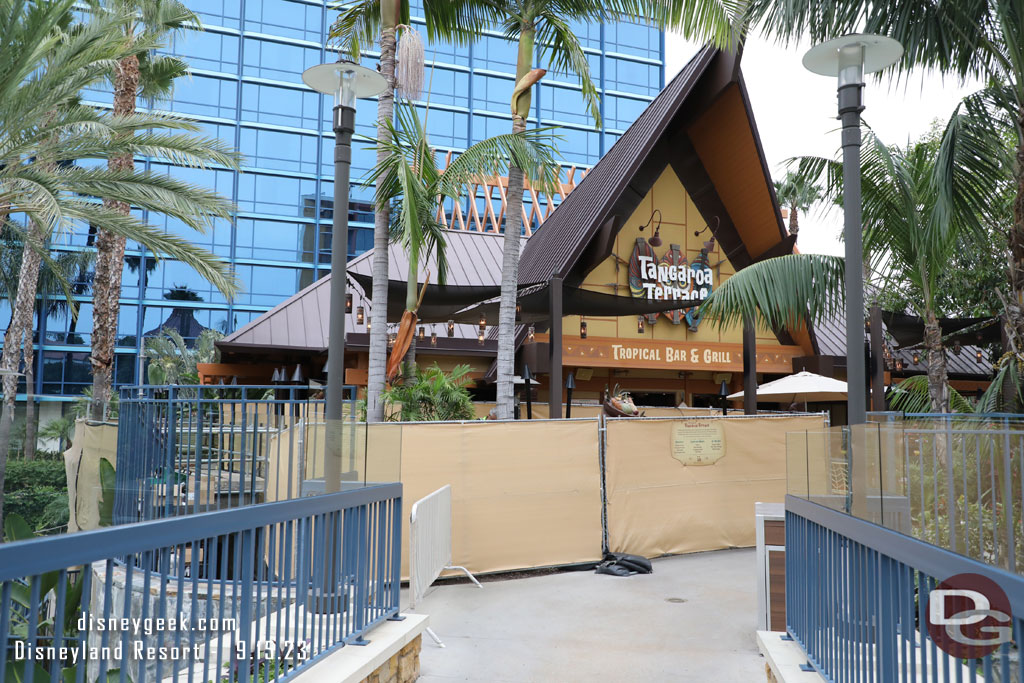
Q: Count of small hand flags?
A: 0